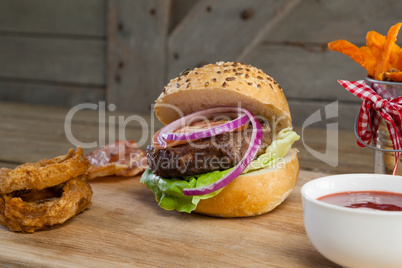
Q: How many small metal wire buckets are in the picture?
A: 1